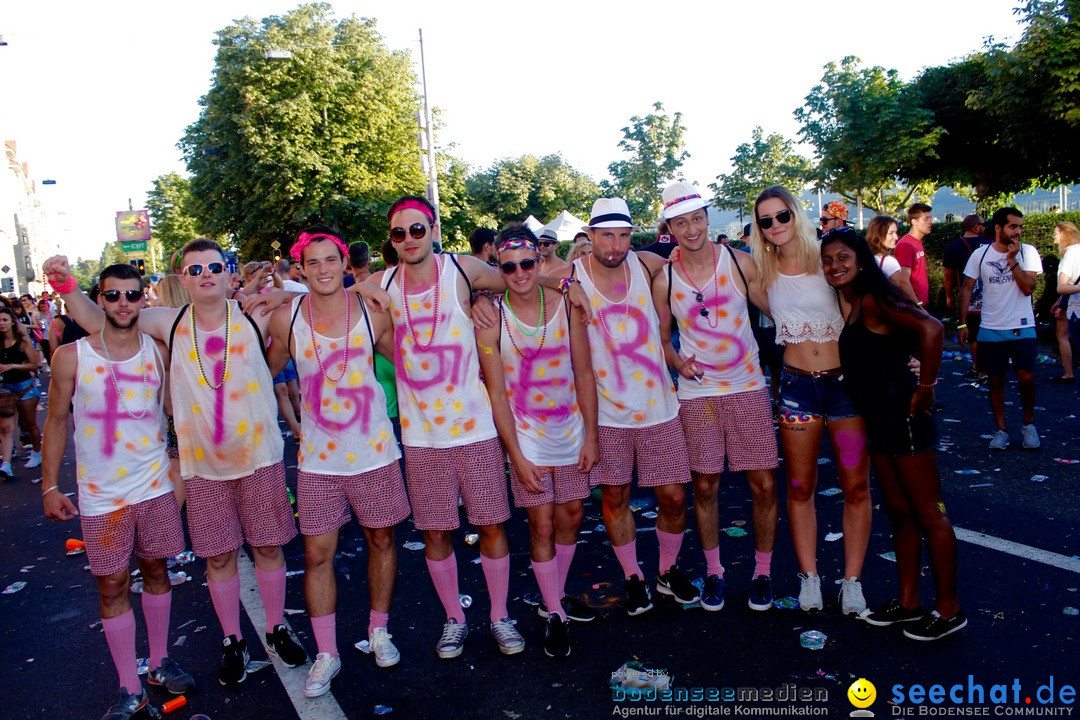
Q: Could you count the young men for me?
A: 7